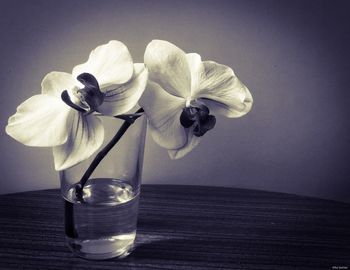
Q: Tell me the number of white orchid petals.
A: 10